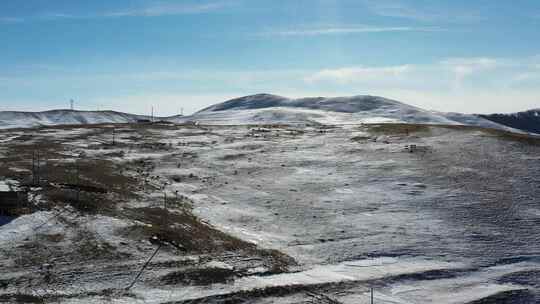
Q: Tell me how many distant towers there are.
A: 3